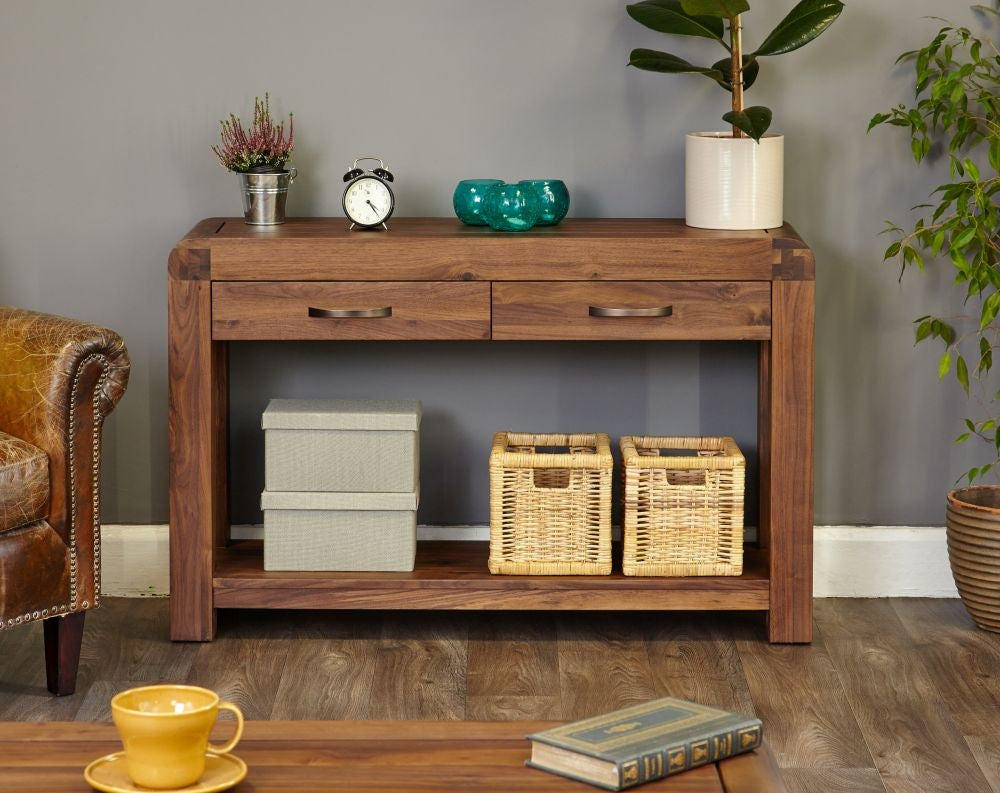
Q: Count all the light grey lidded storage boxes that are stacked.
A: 2